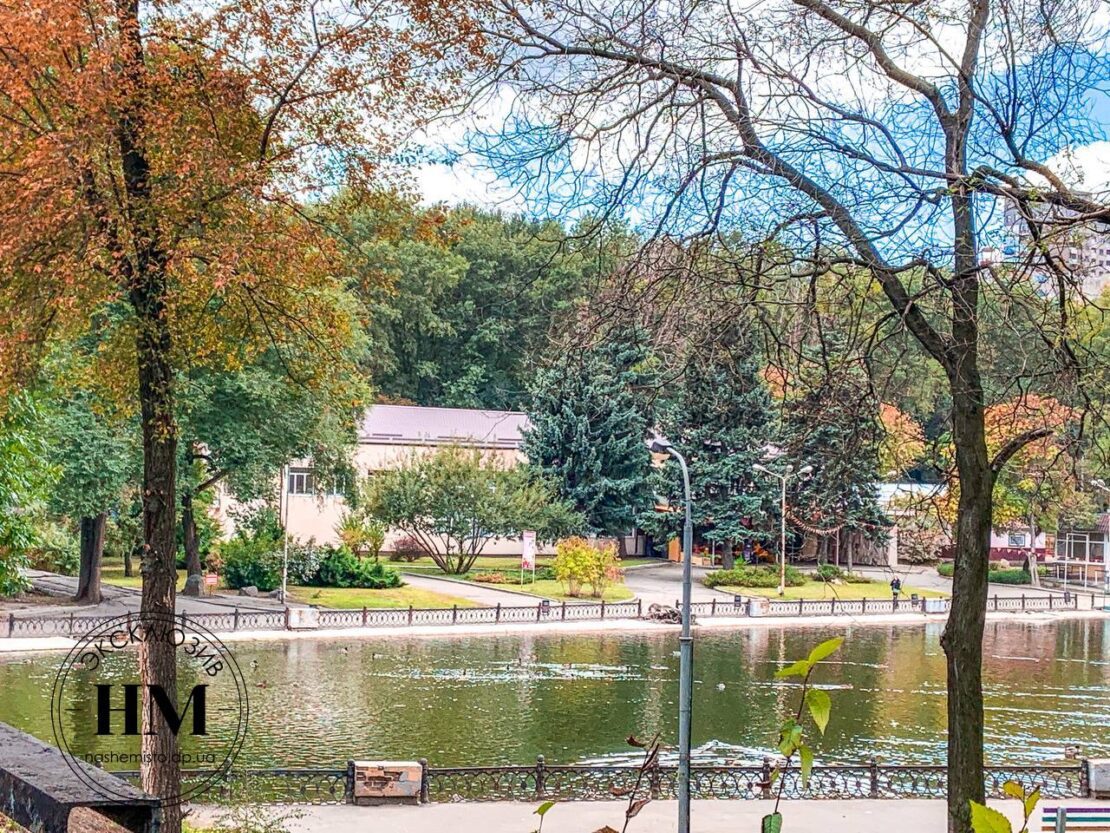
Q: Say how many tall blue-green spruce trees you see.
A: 3